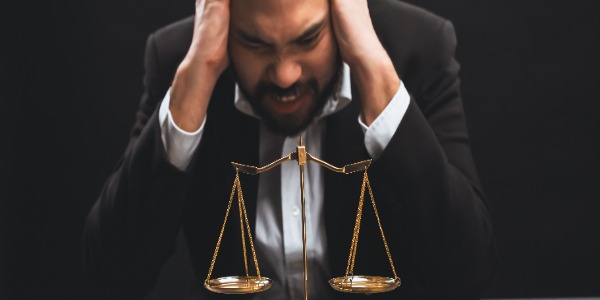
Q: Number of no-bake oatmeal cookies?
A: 0